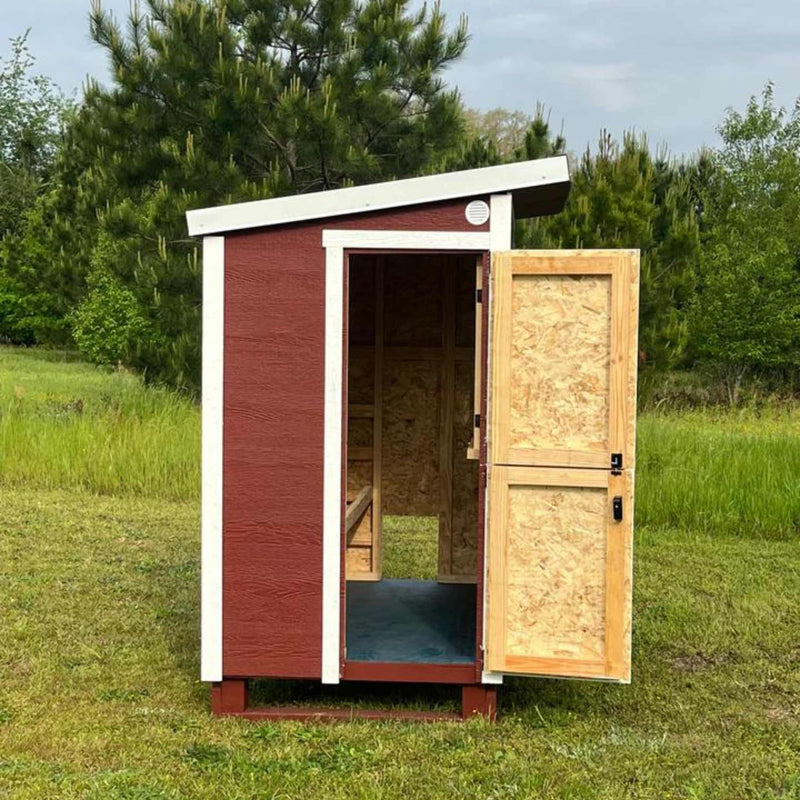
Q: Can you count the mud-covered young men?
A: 0